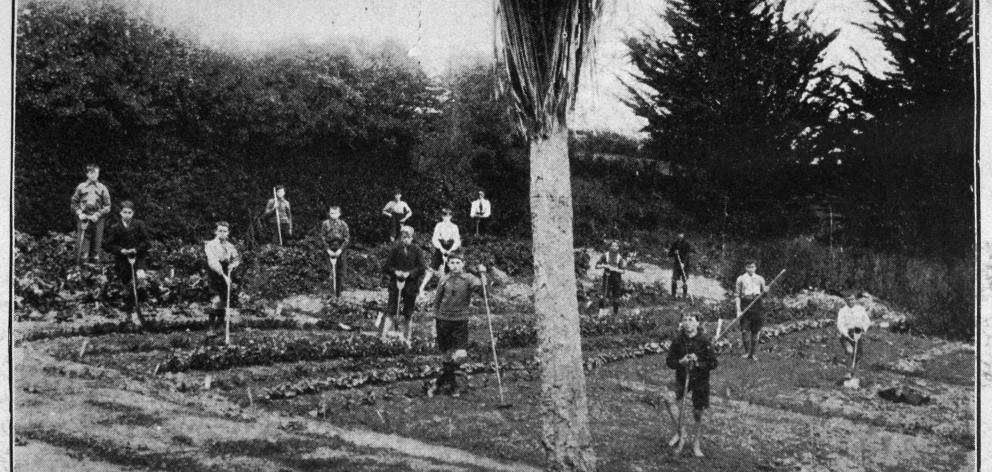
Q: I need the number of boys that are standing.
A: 15